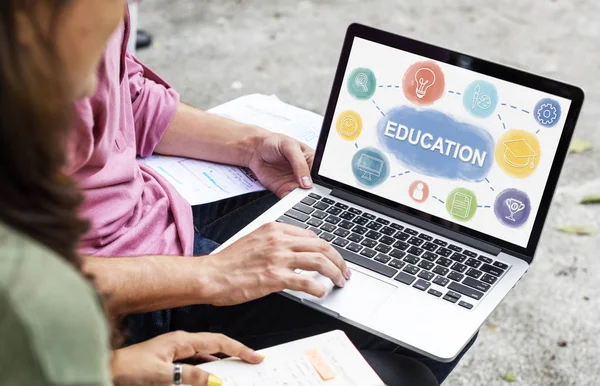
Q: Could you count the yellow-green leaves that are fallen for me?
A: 3